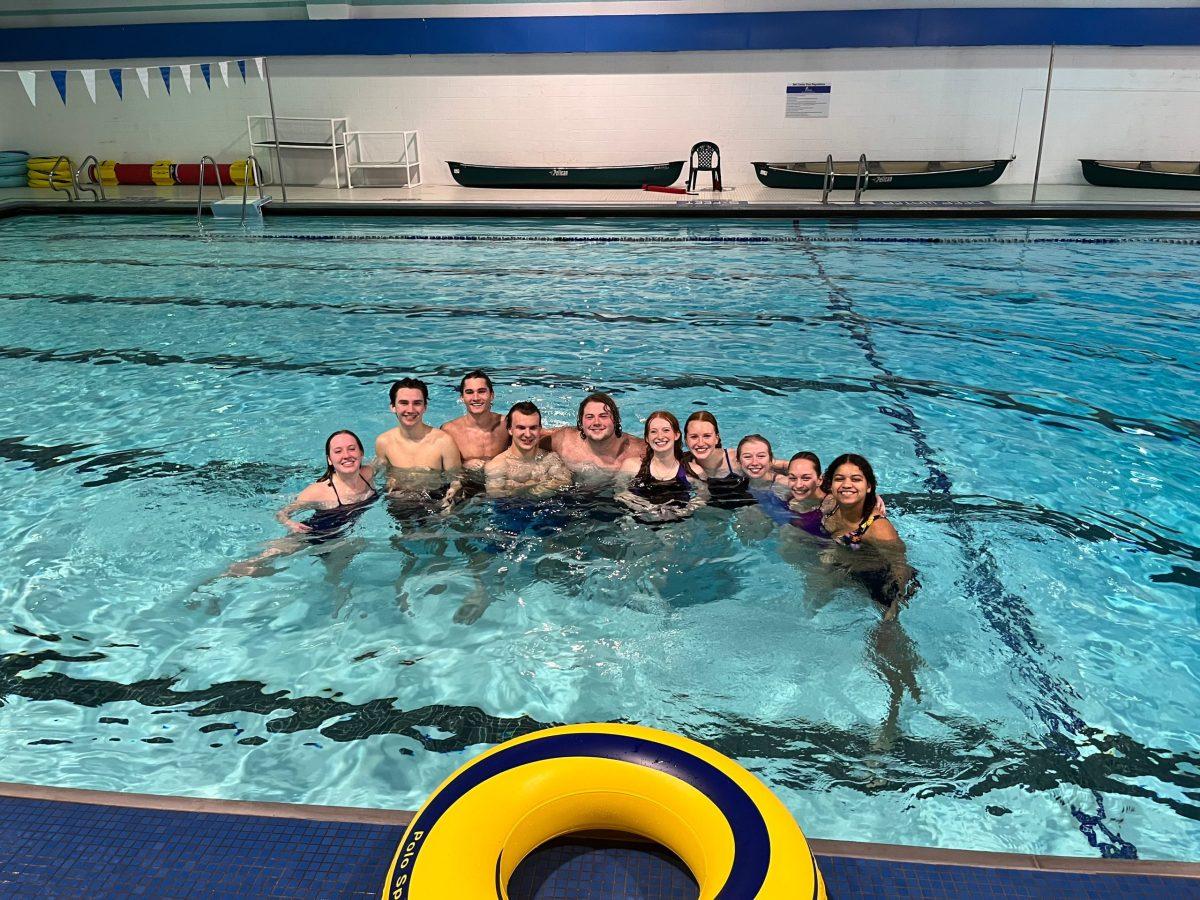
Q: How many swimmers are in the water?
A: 10